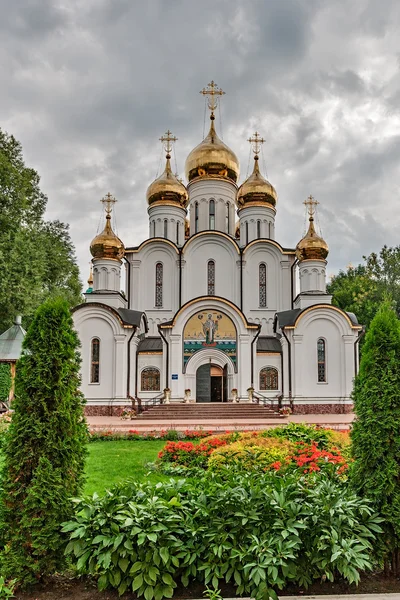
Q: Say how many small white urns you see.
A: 4